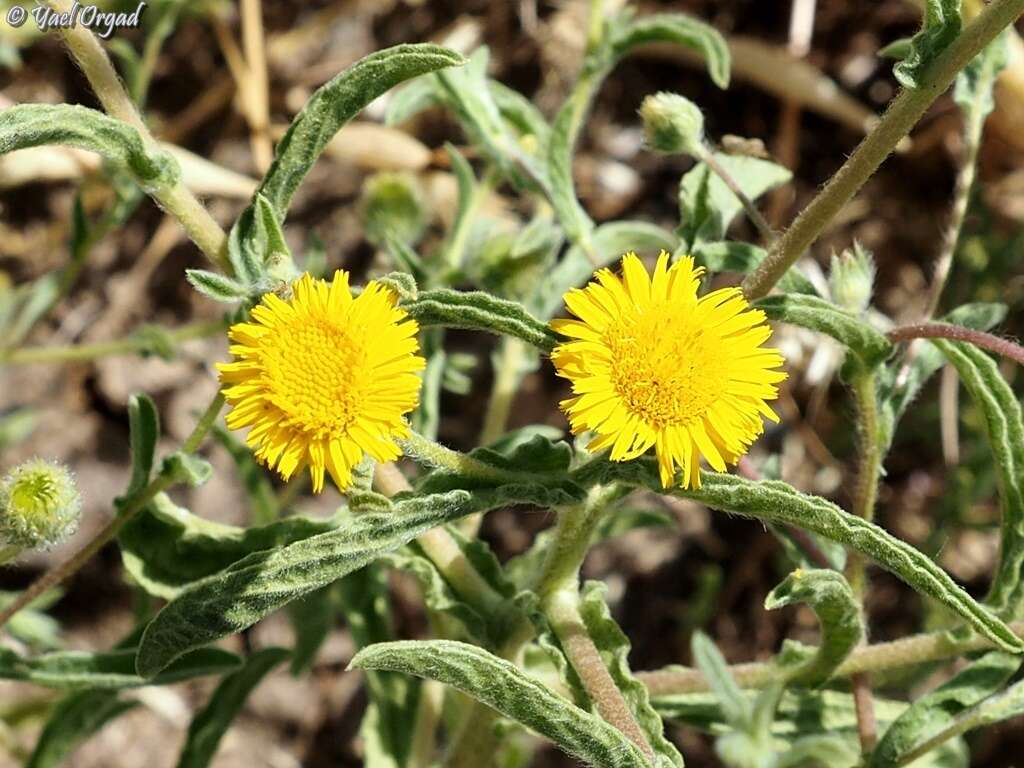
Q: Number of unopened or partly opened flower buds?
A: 4